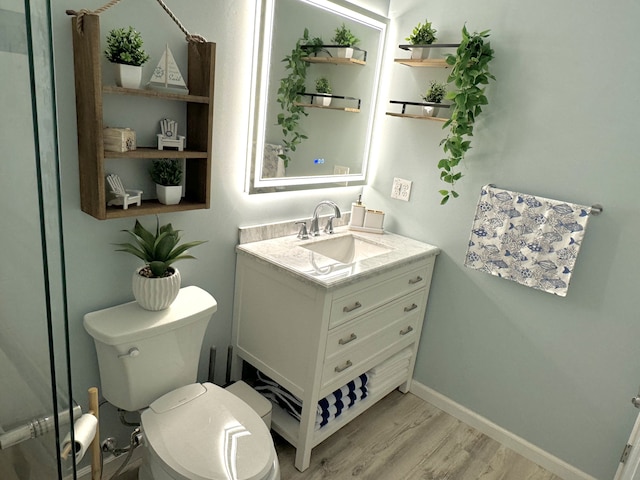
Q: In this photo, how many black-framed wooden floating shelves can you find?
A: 2